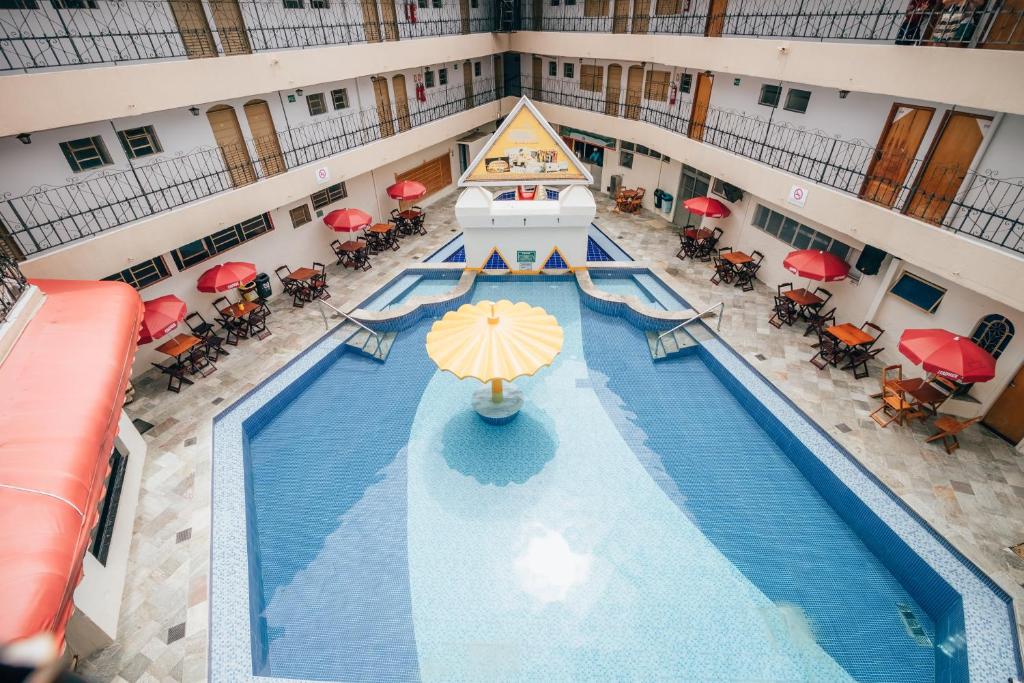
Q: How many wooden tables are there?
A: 12